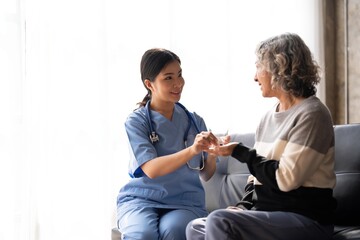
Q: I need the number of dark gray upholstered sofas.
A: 1